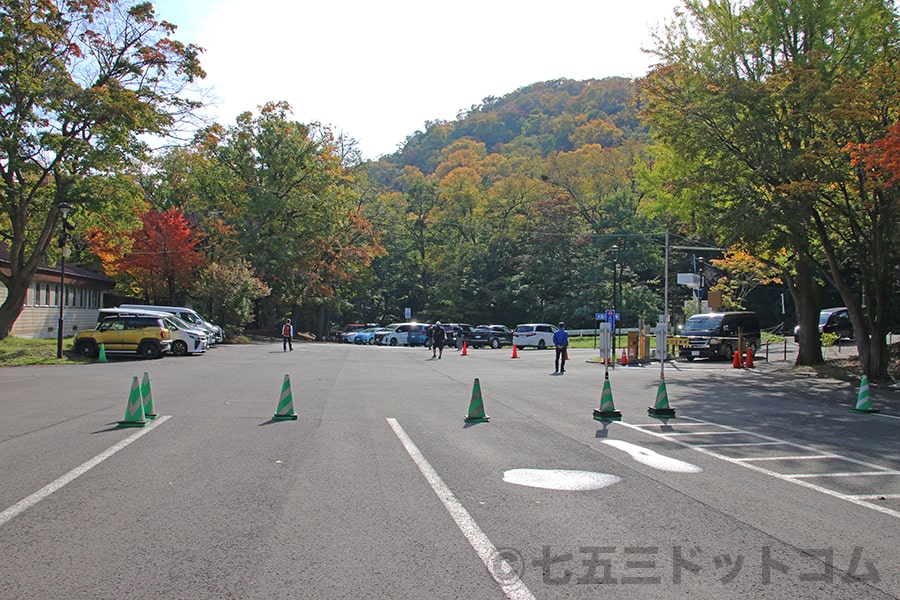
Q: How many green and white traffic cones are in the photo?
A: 7